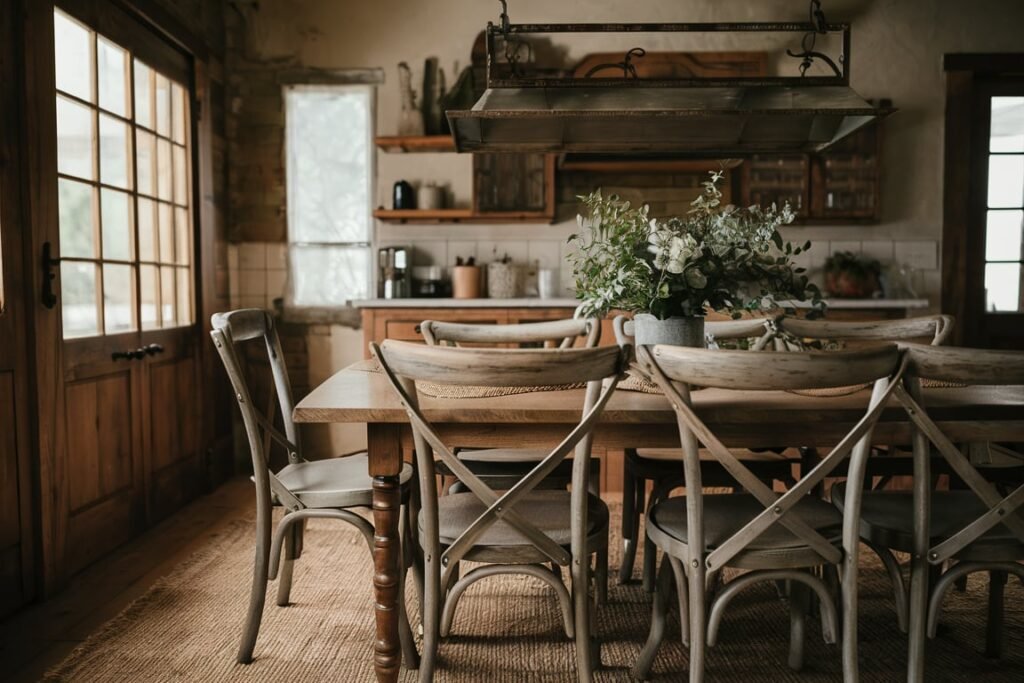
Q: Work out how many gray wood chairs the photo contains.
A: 7